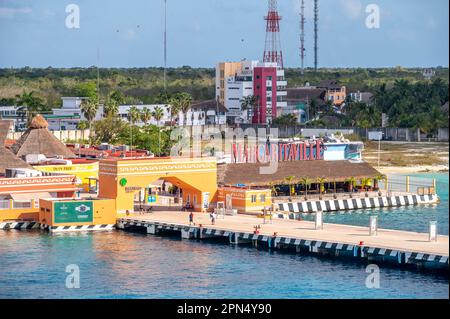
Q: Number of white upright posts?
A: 3